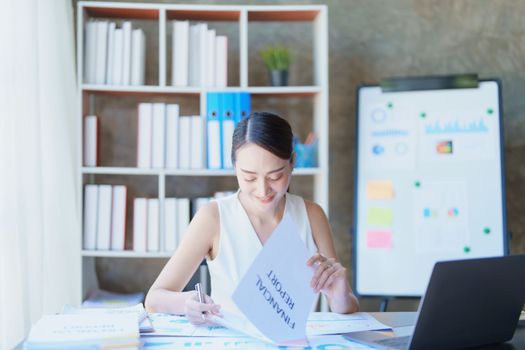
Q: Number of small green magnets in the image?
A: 6